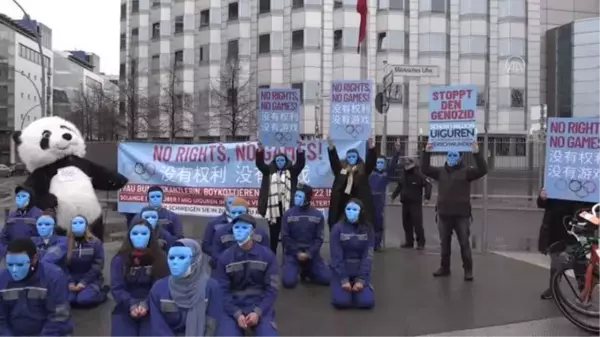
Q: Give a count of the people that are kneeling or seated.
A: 13